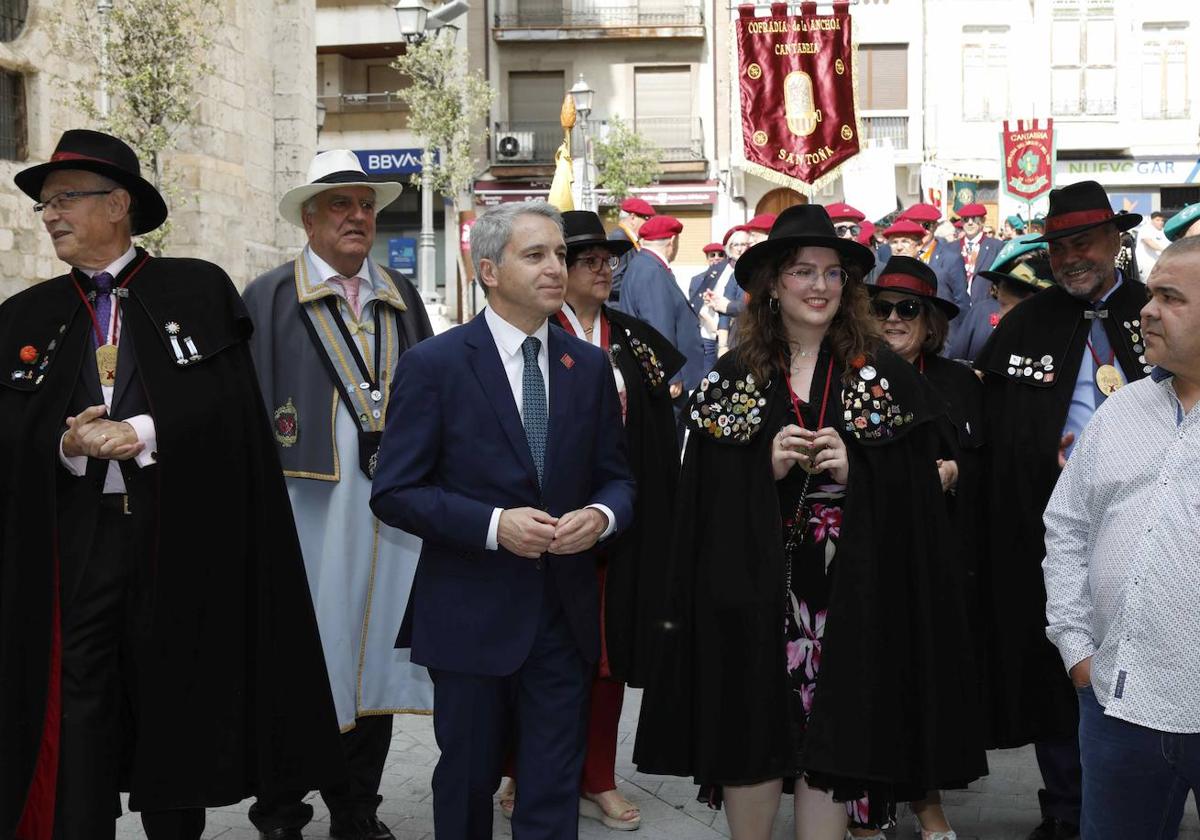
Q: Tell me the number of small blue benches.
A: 0